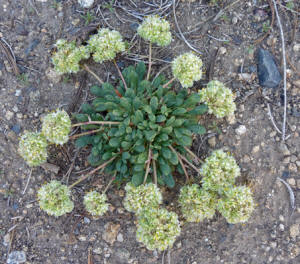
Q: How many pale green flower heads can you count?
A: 14